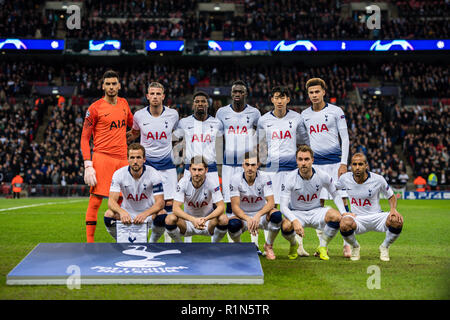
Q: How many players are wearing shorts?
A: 11